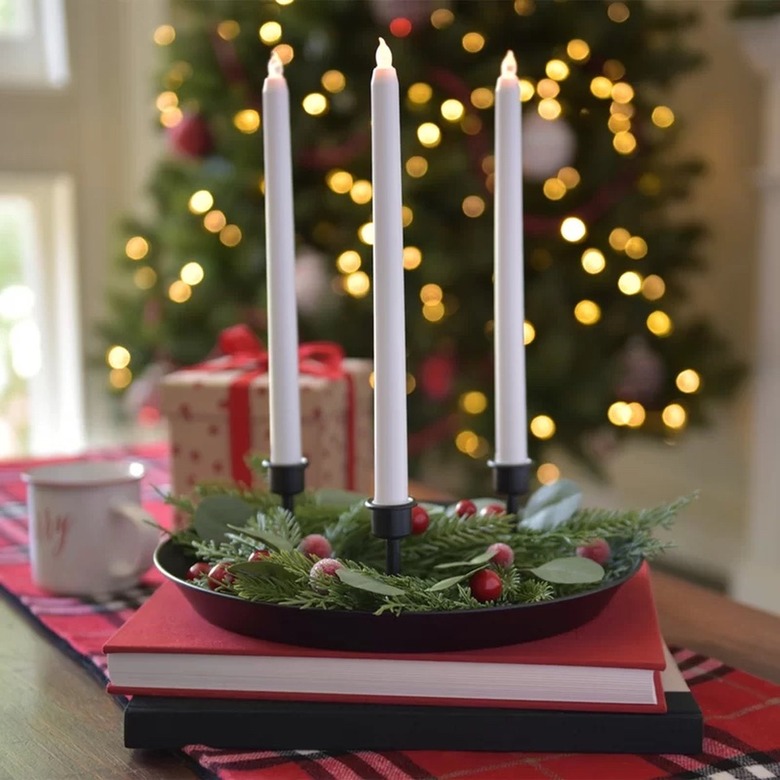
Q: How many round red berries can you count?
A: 11